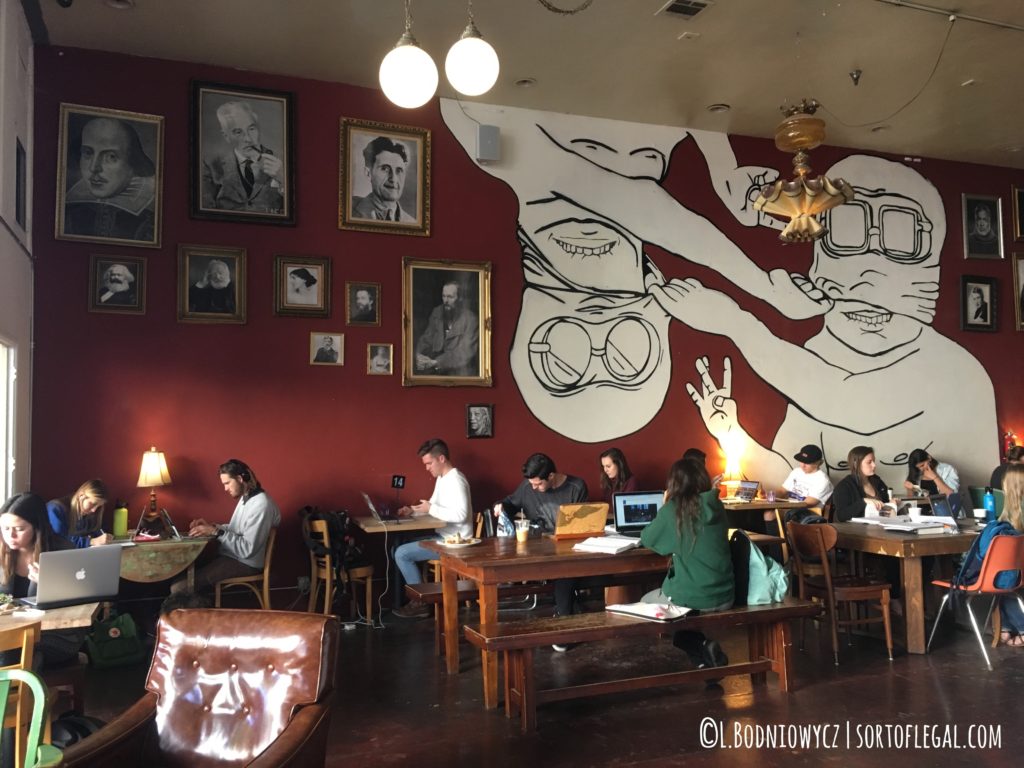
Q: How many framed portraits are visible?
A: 15